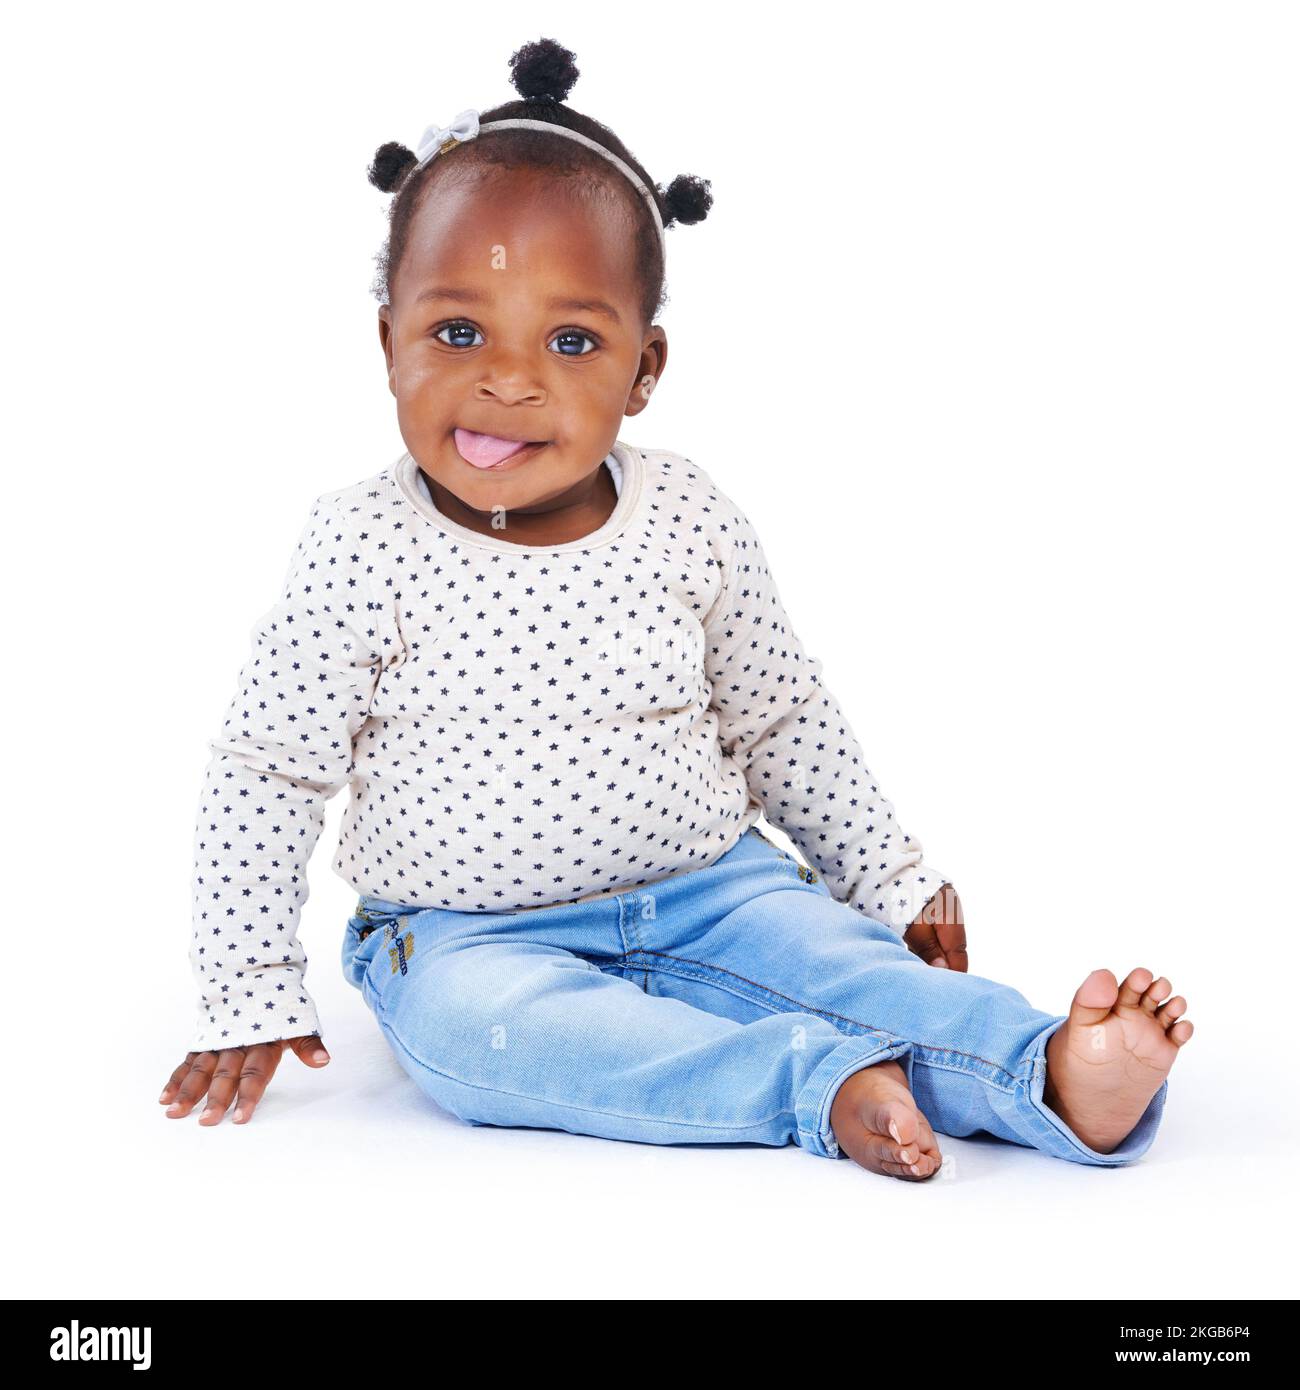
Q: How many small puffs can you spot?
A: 3